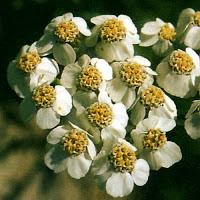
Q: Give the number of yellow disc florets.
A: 14